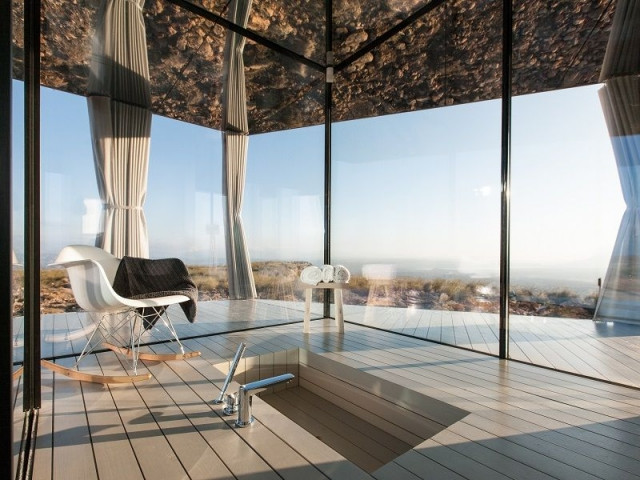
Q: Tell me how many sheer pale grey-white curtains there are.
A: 3